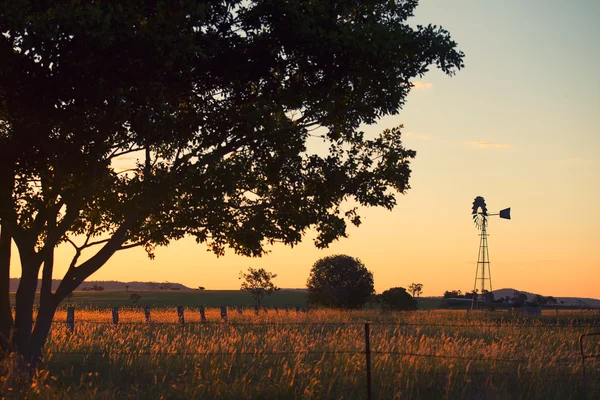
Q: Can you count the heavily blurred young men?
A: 0